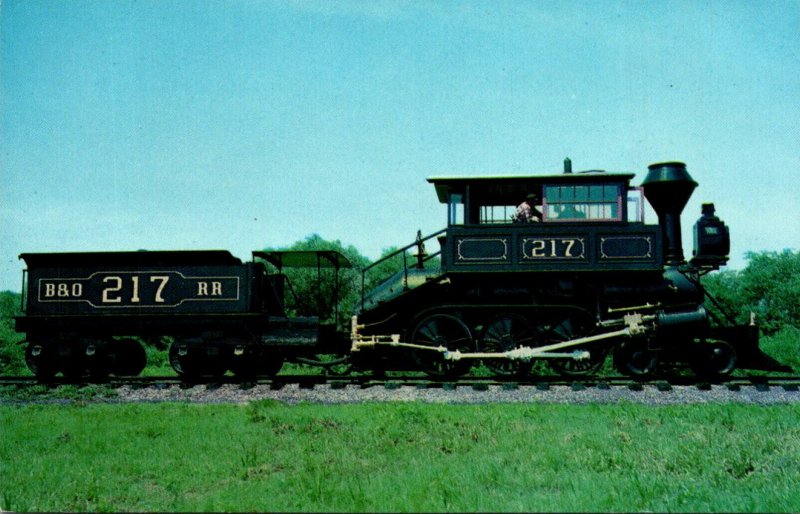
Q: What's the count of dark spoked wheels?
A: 3